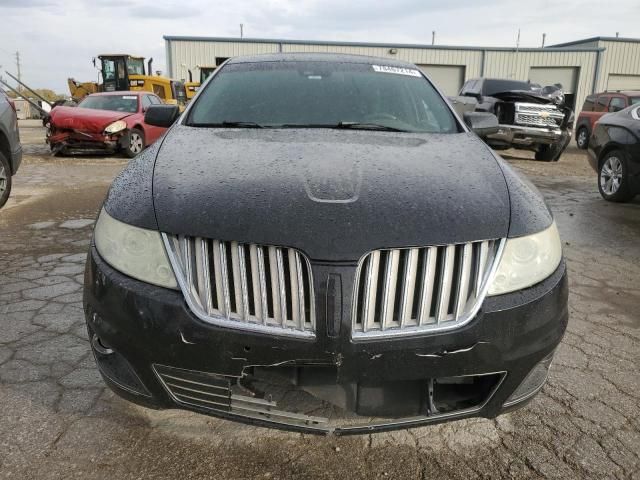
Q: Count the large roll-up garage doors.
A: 3